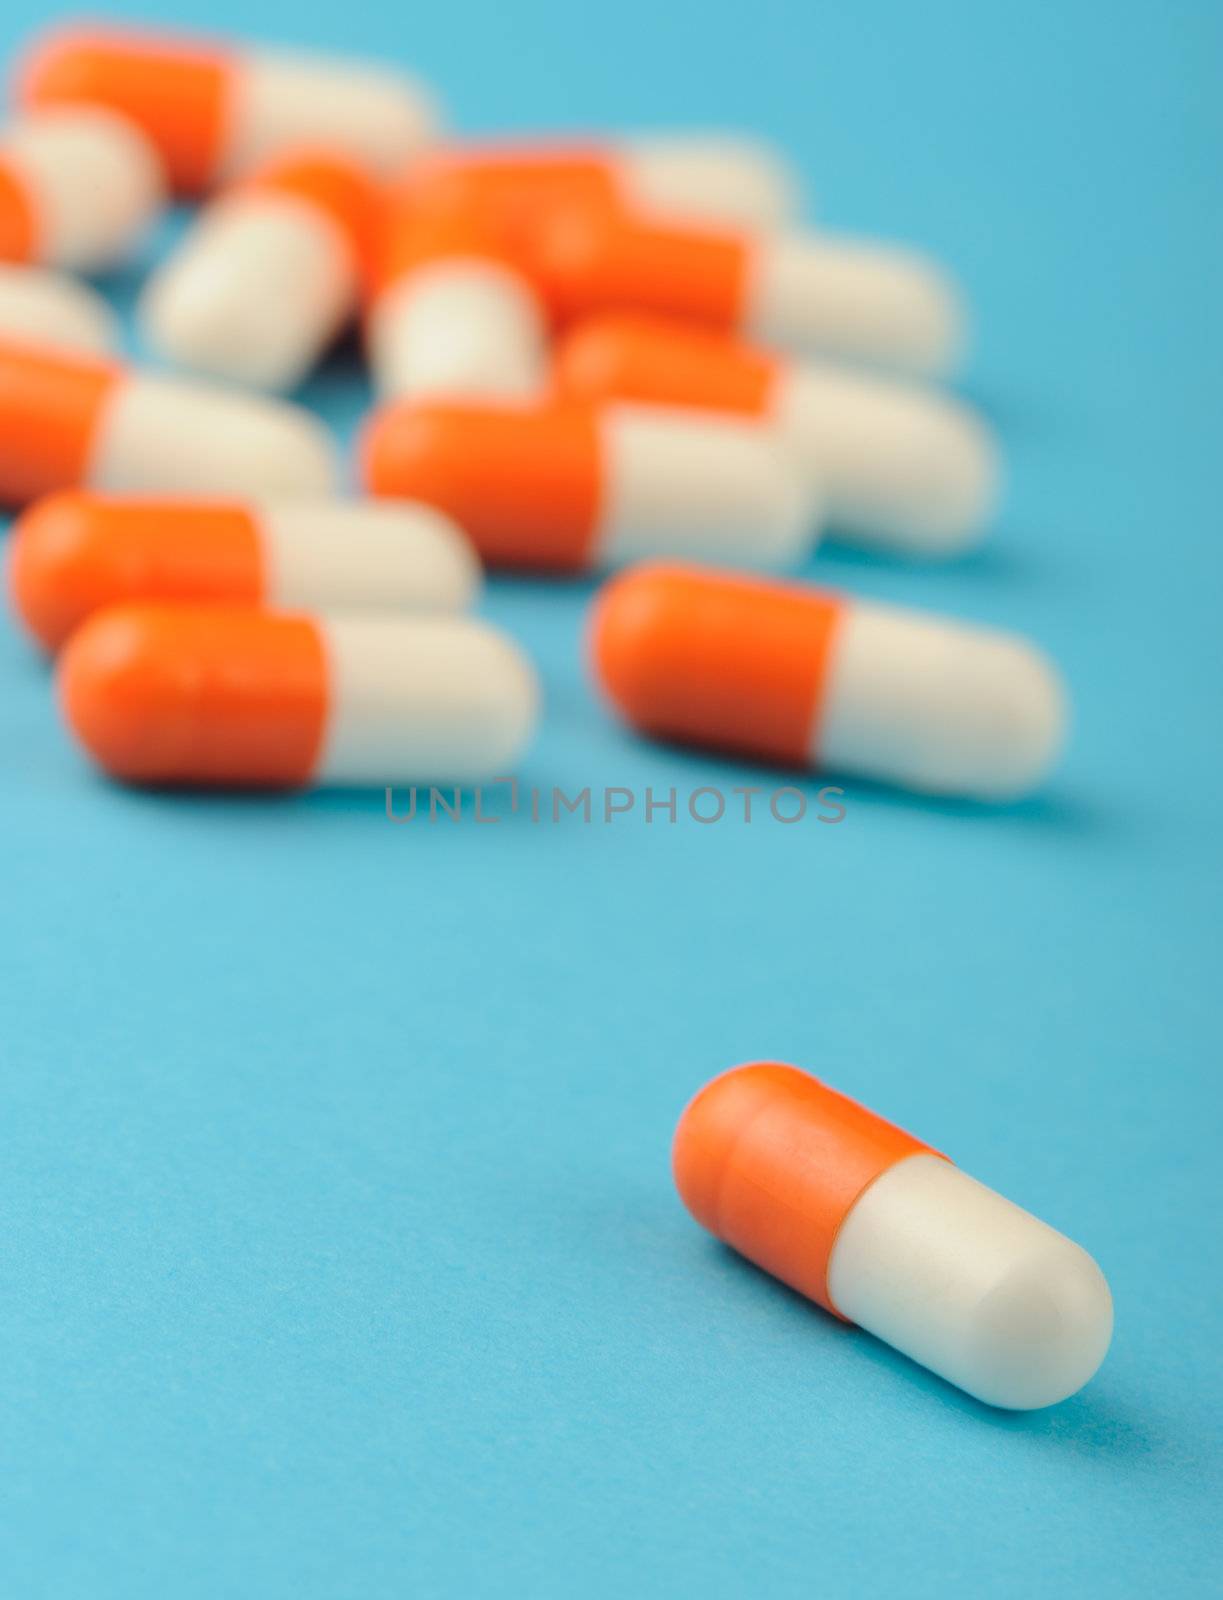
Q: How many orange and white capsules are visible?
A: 14